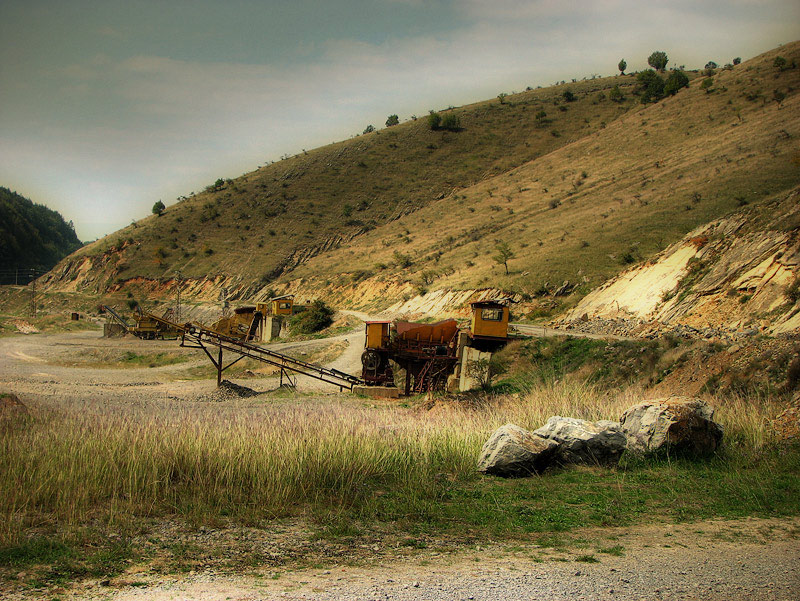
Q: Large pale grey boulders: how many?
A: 3